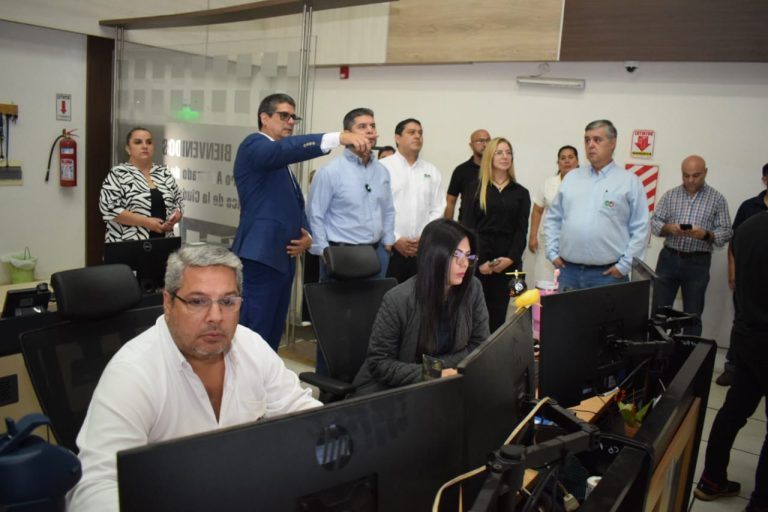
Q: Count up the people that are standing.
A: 12